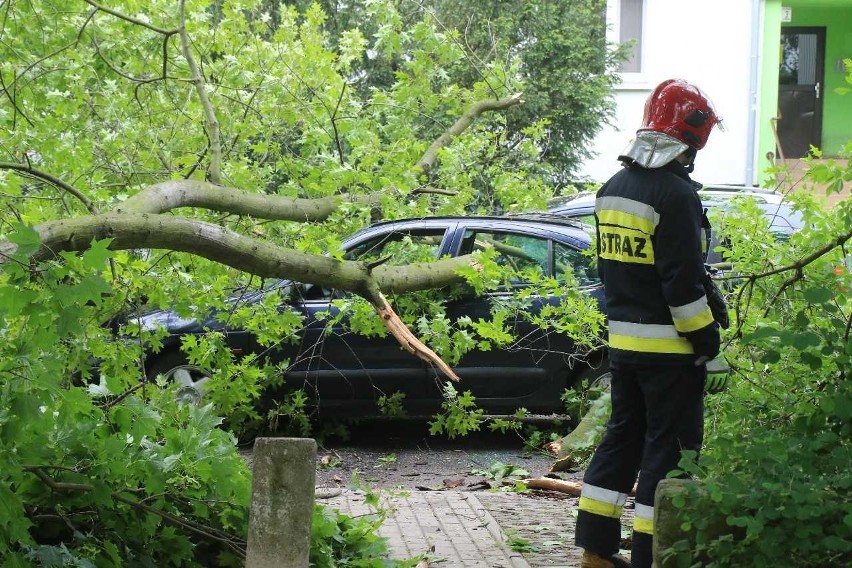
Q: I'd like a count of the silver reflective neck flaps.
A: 1